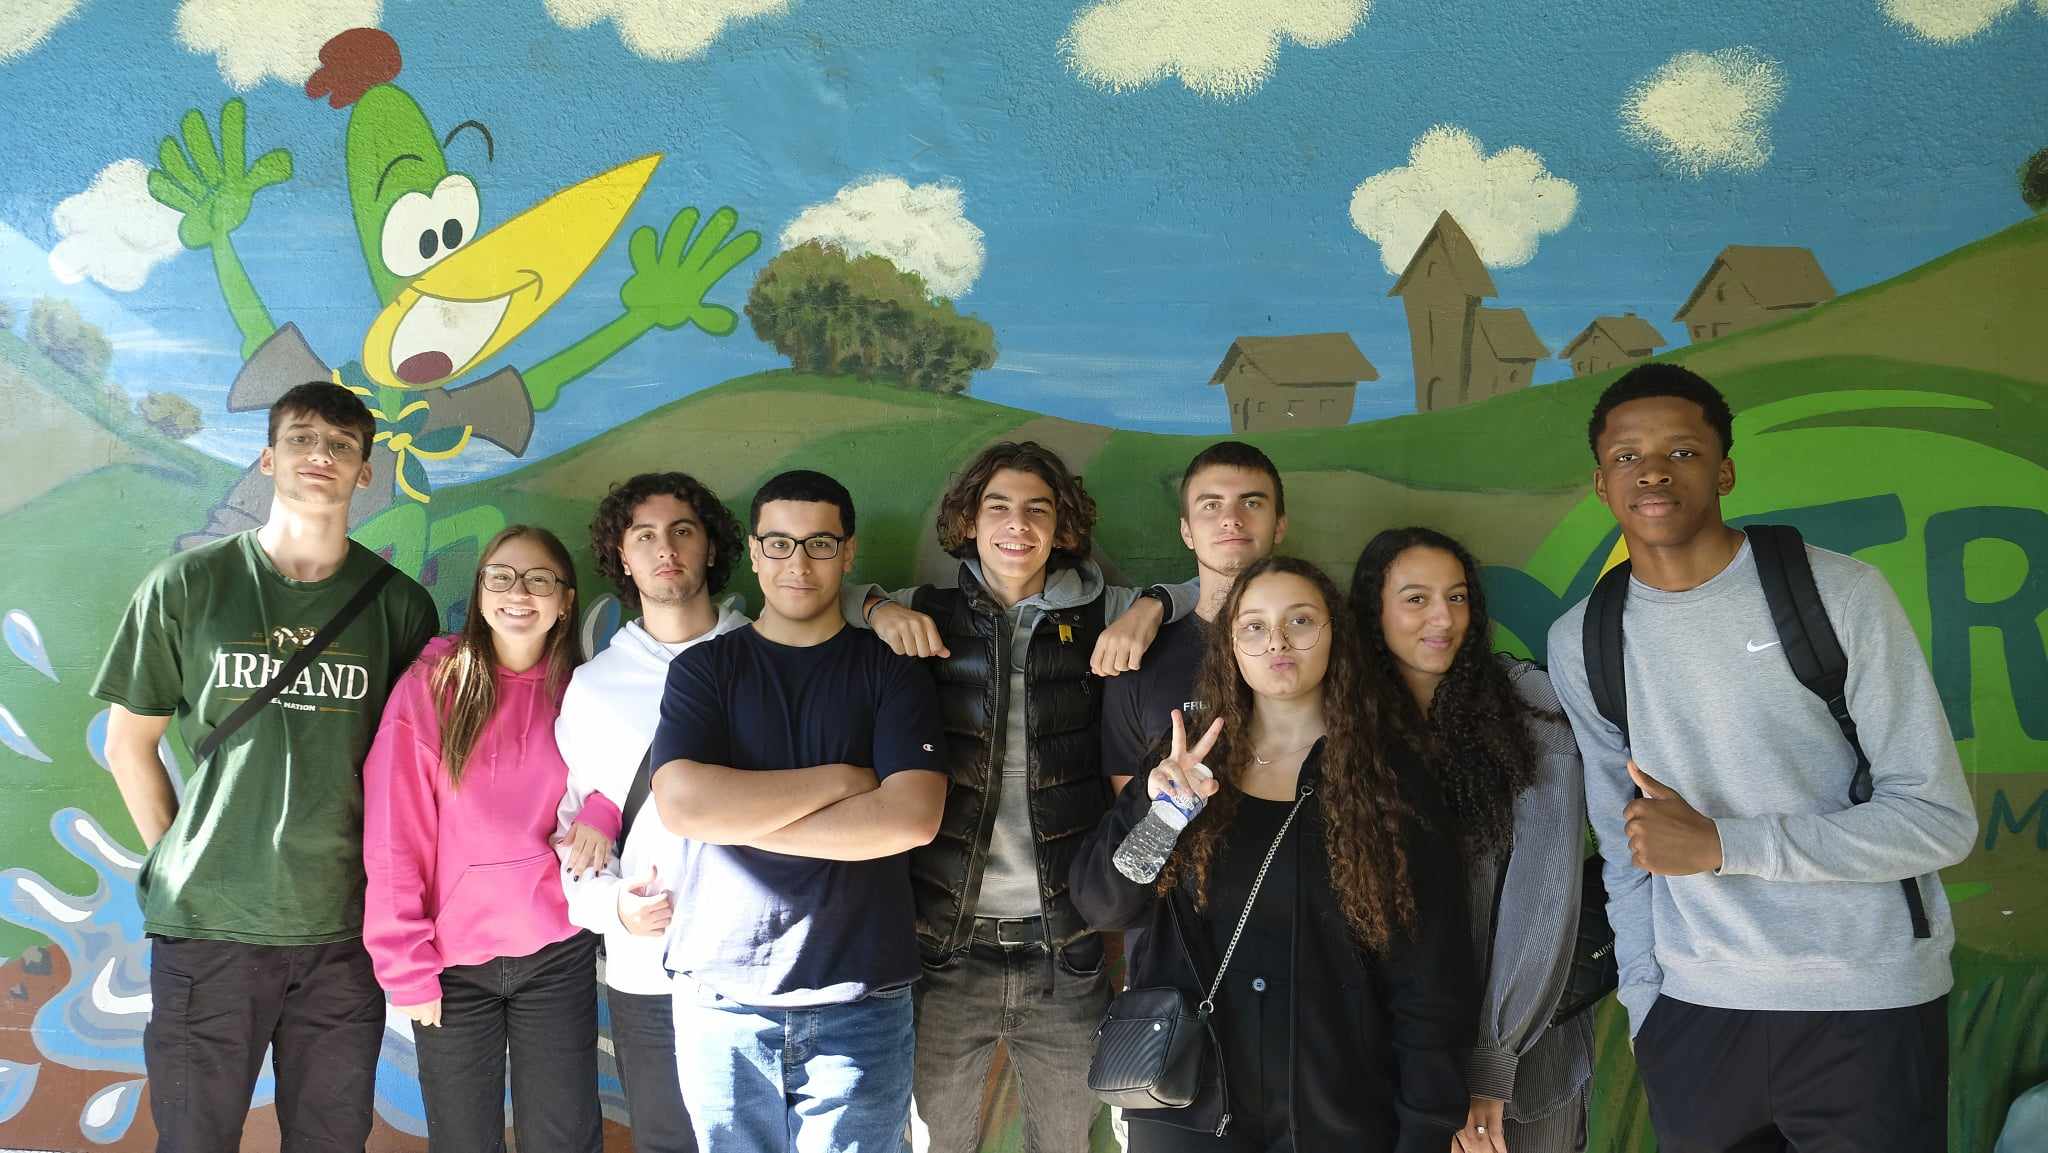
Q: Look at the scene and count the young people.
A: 9